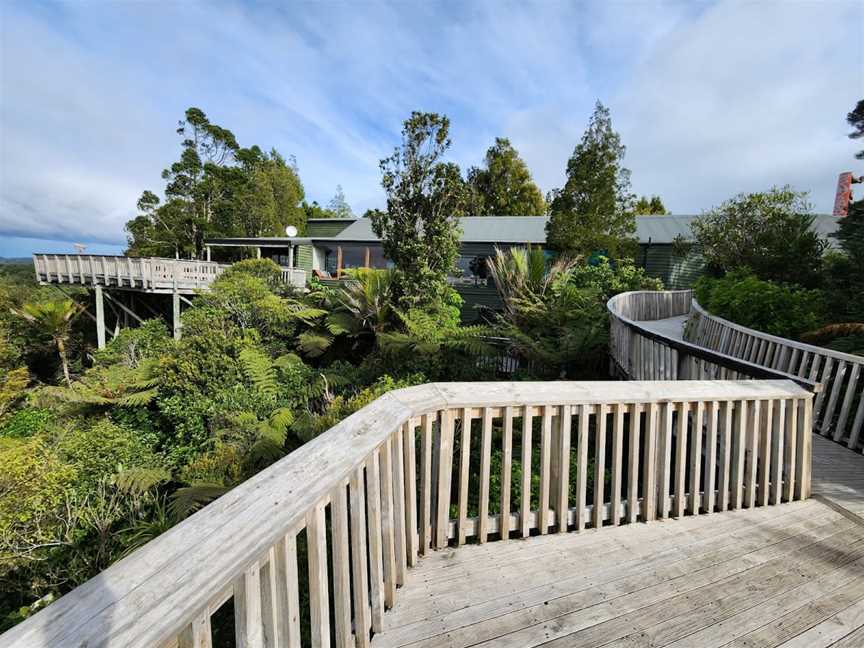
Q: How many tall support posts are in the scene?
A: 2